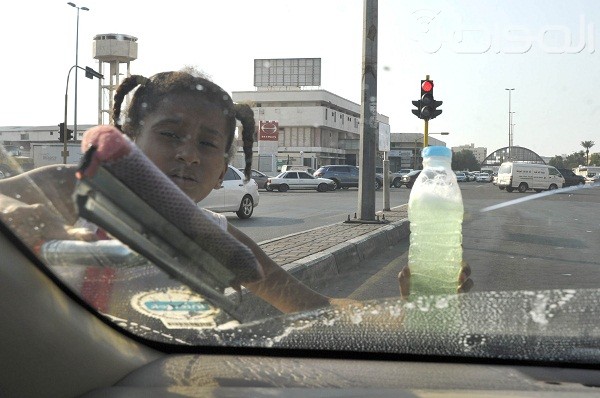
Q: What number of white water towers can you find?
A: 1